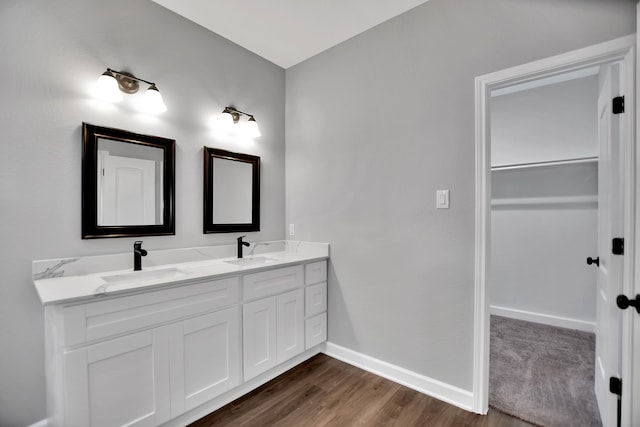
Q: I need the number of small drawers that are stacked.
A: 3